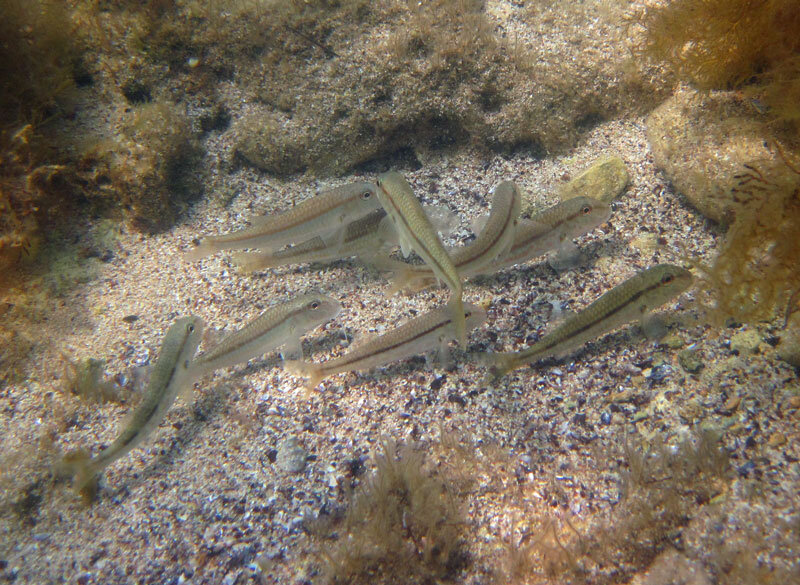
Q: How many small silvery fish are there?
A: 9